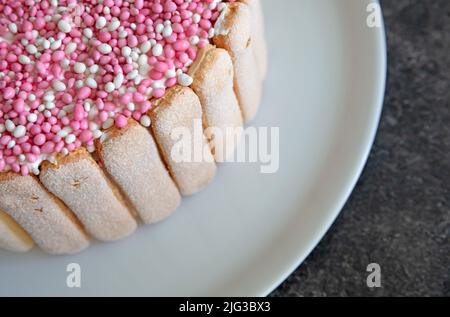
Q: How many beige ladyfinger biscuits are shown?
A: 8